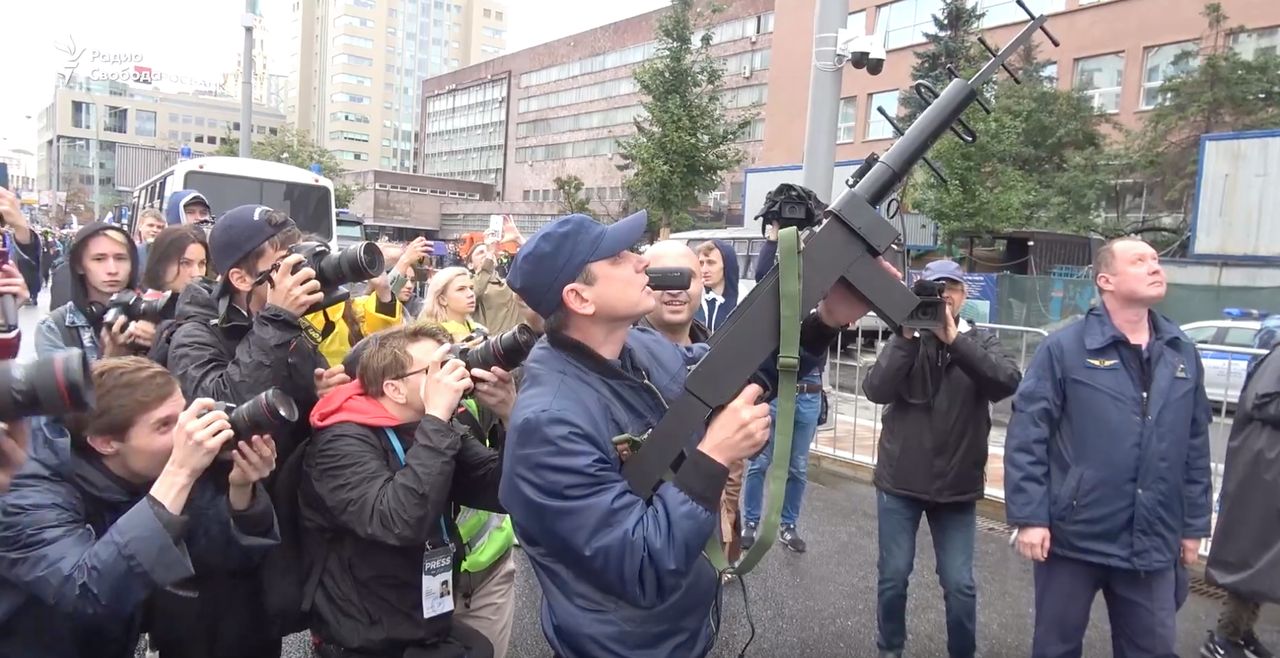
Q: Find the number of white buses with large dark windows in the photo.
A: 1